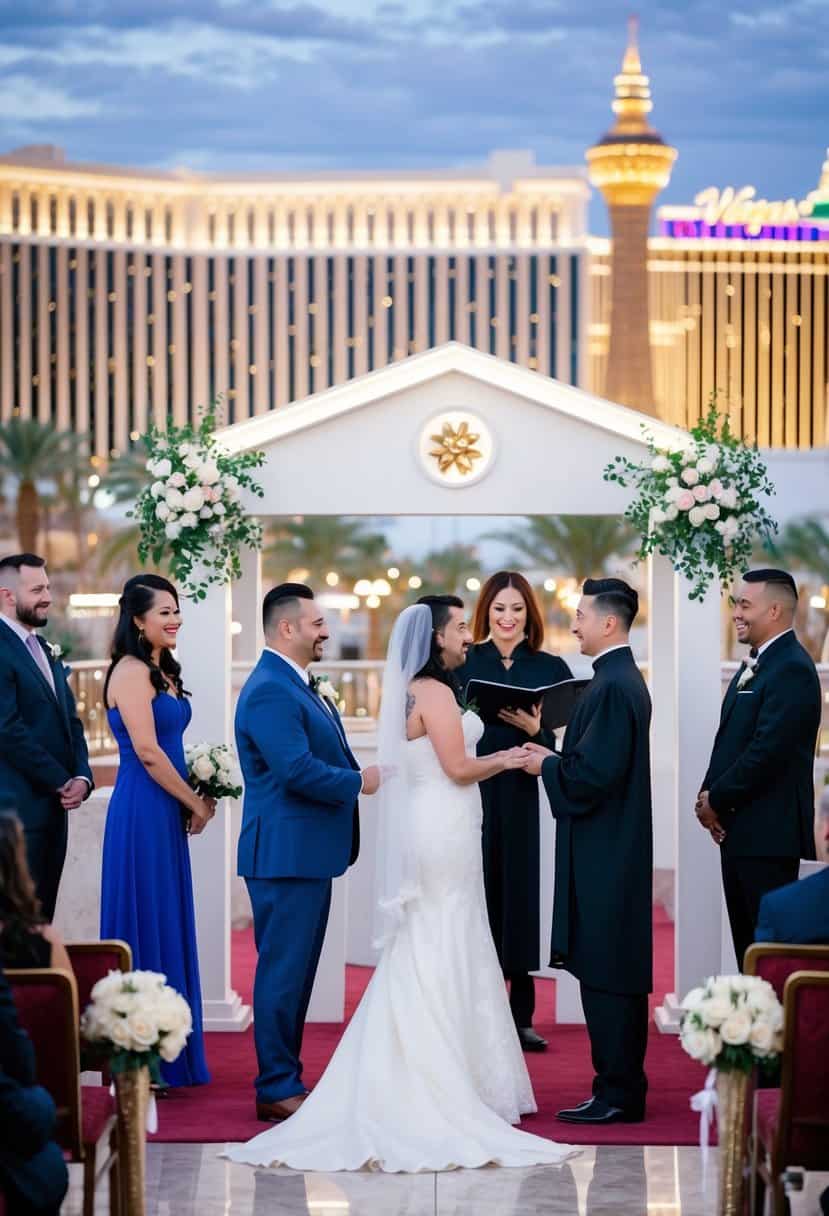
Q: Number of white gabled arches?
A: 1